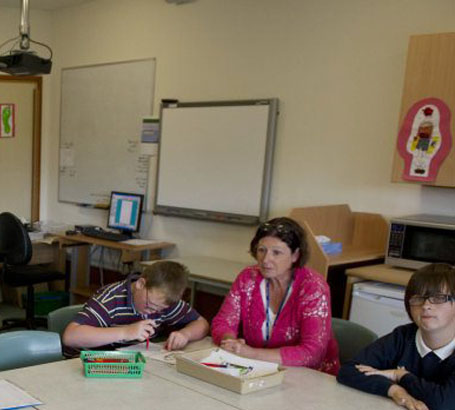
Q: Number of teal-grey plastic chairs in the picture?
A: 3